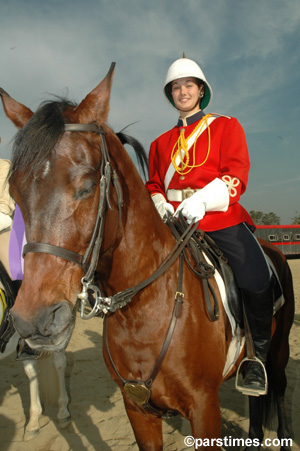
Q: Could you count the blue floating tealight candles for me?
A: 0